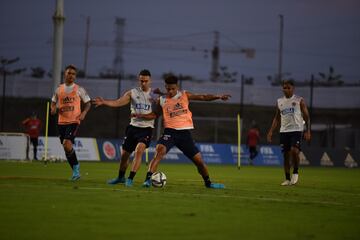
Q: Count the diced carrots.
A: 0